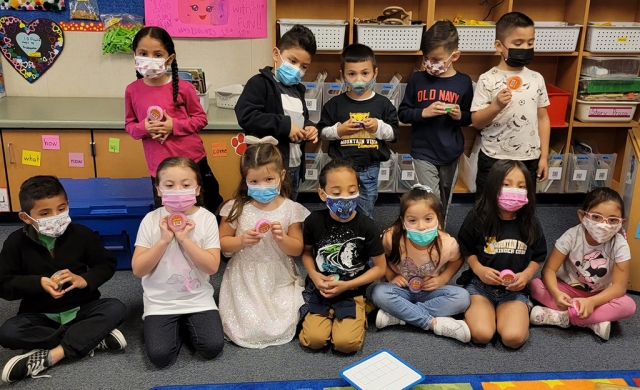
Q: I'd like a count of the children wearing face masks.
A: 12